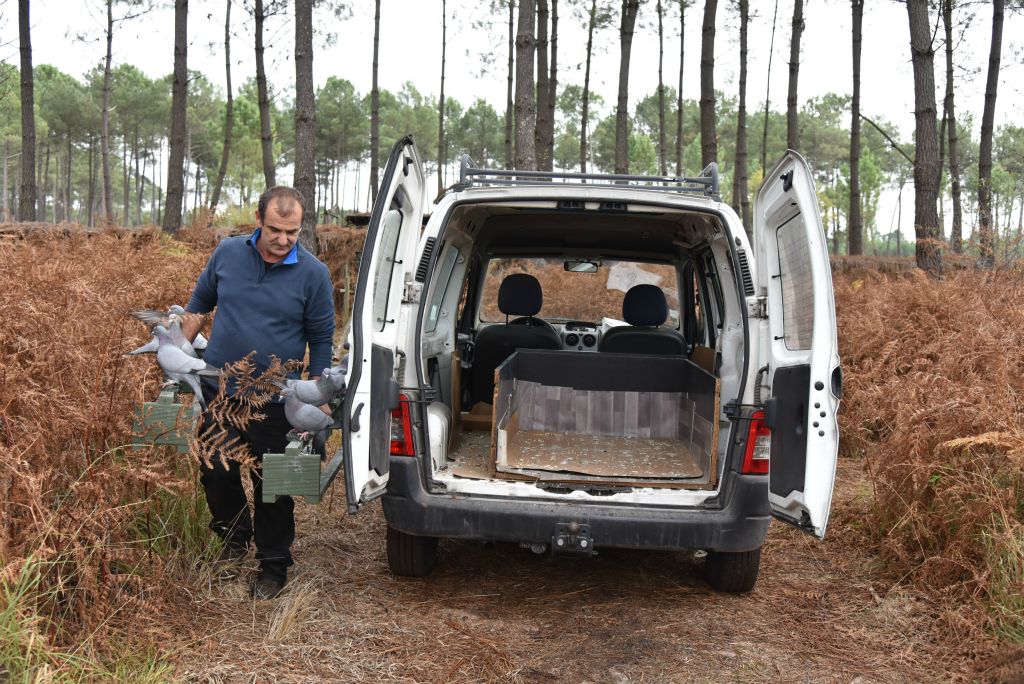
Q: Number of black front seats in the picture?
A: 2